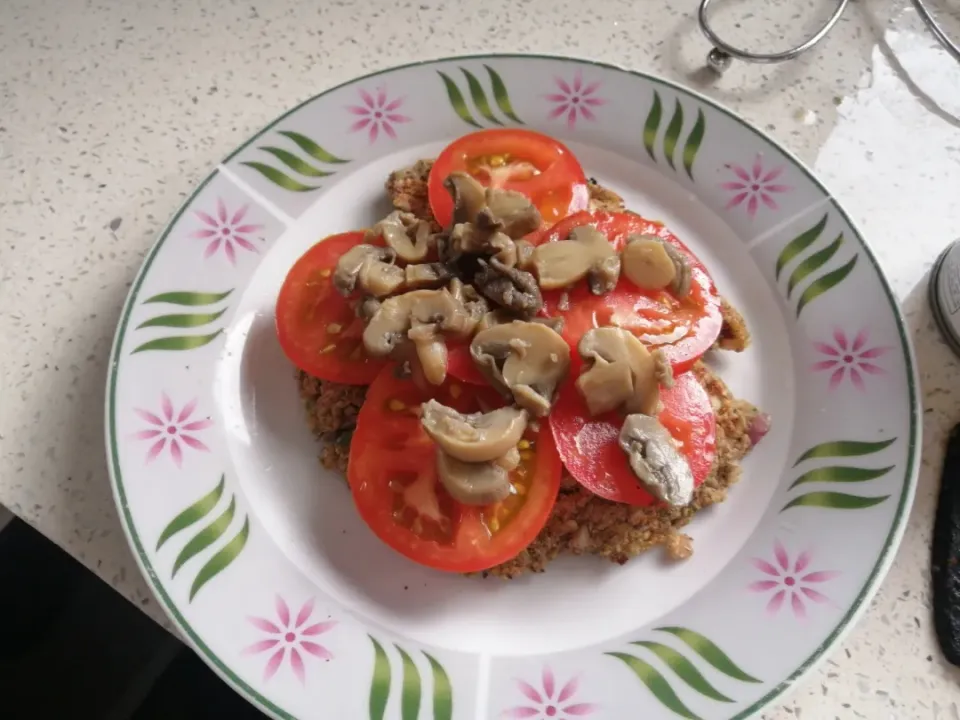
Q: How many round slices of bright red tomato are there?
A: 5